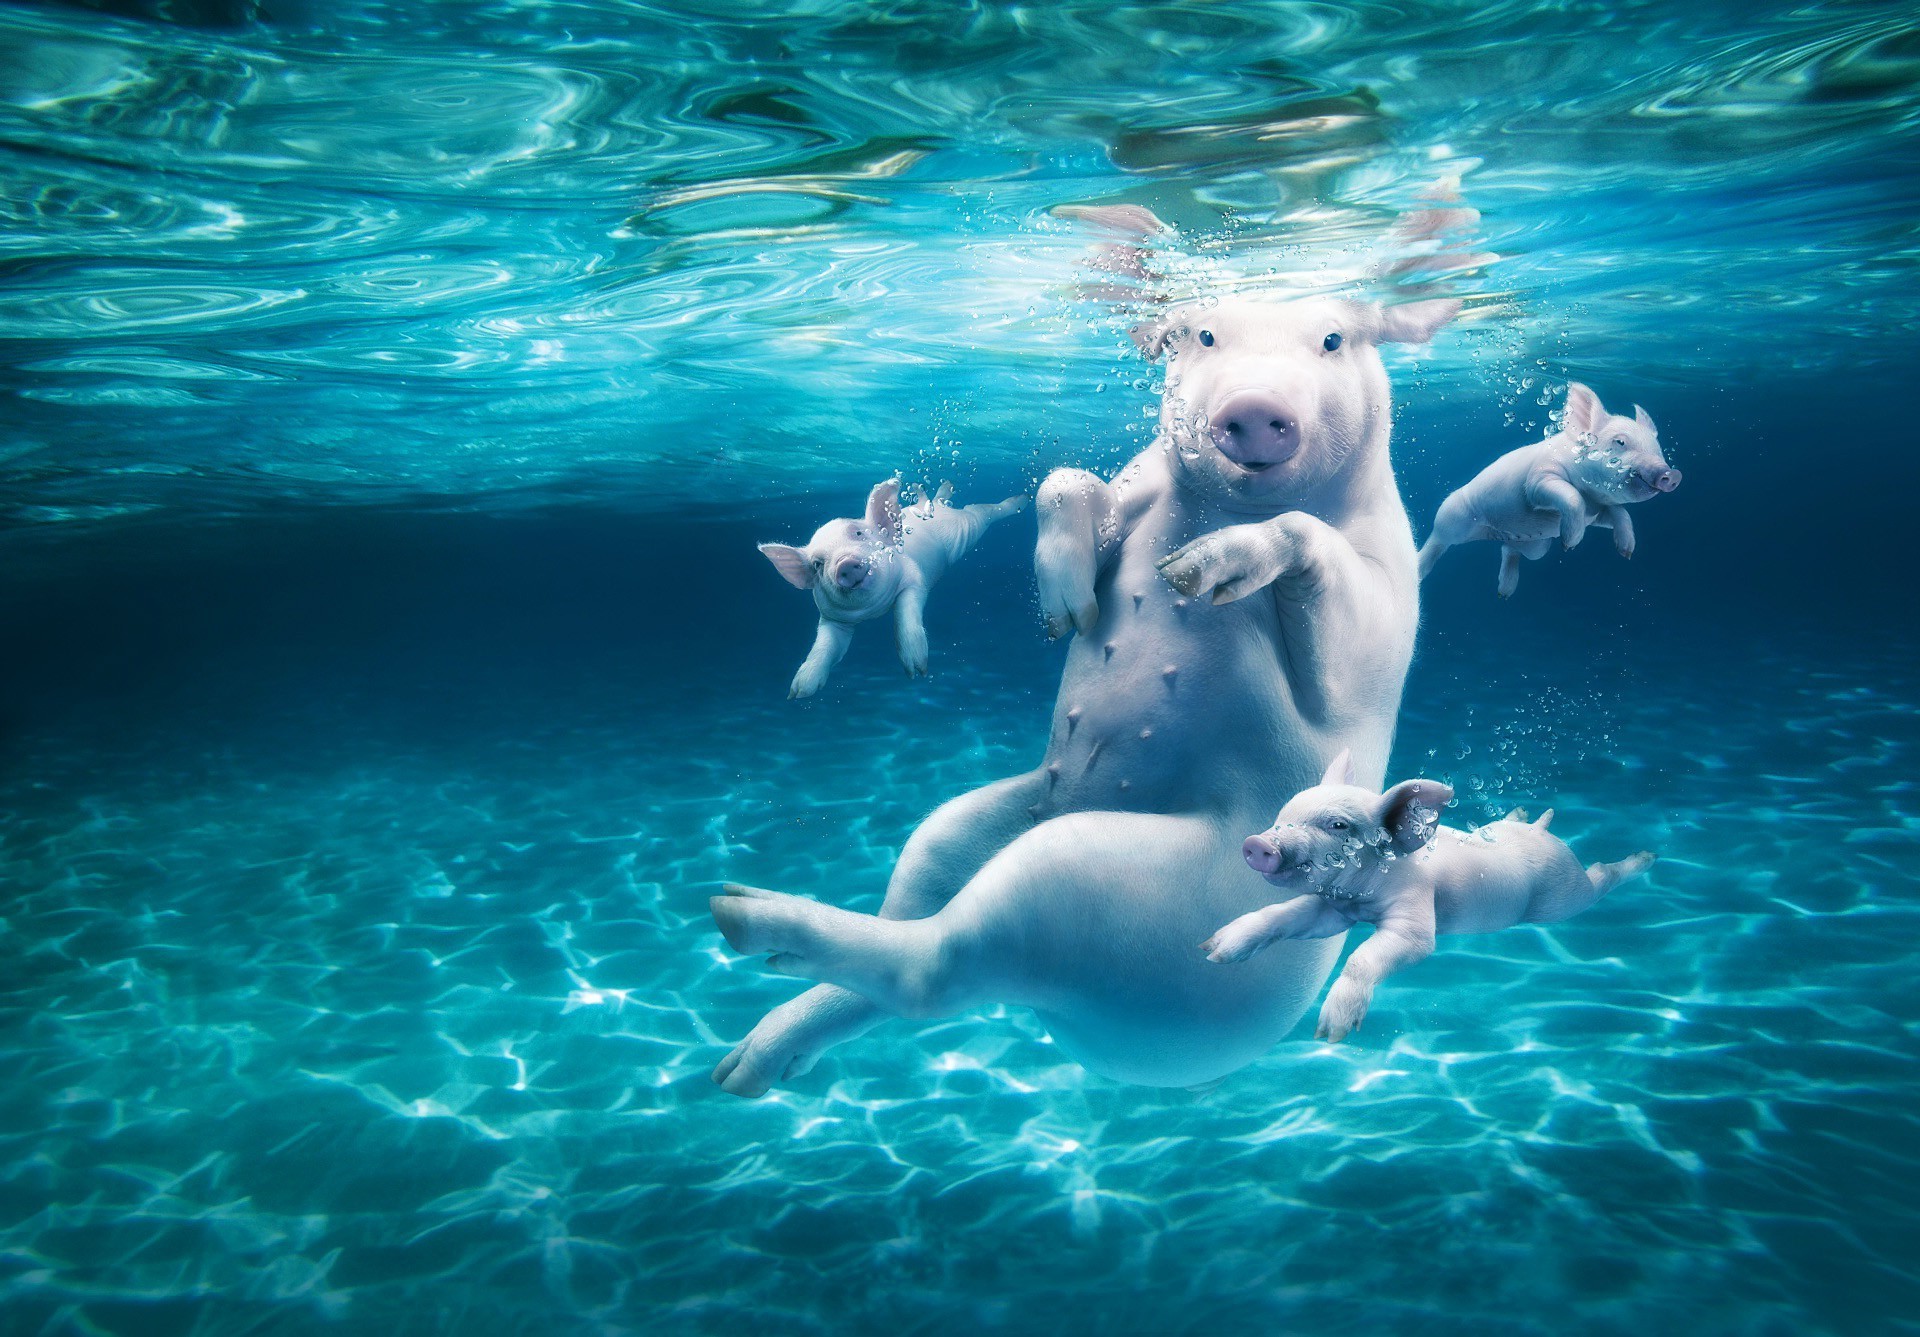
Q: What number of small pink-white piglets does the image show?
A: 3